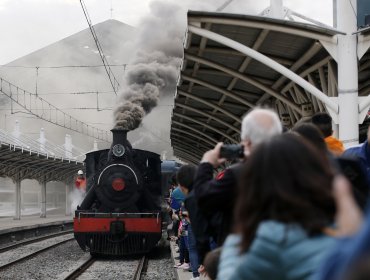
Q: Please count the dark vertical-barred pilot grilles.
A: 1